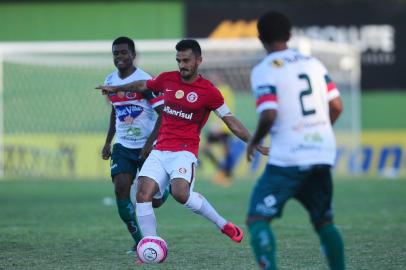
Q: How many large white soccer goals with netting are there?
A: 1